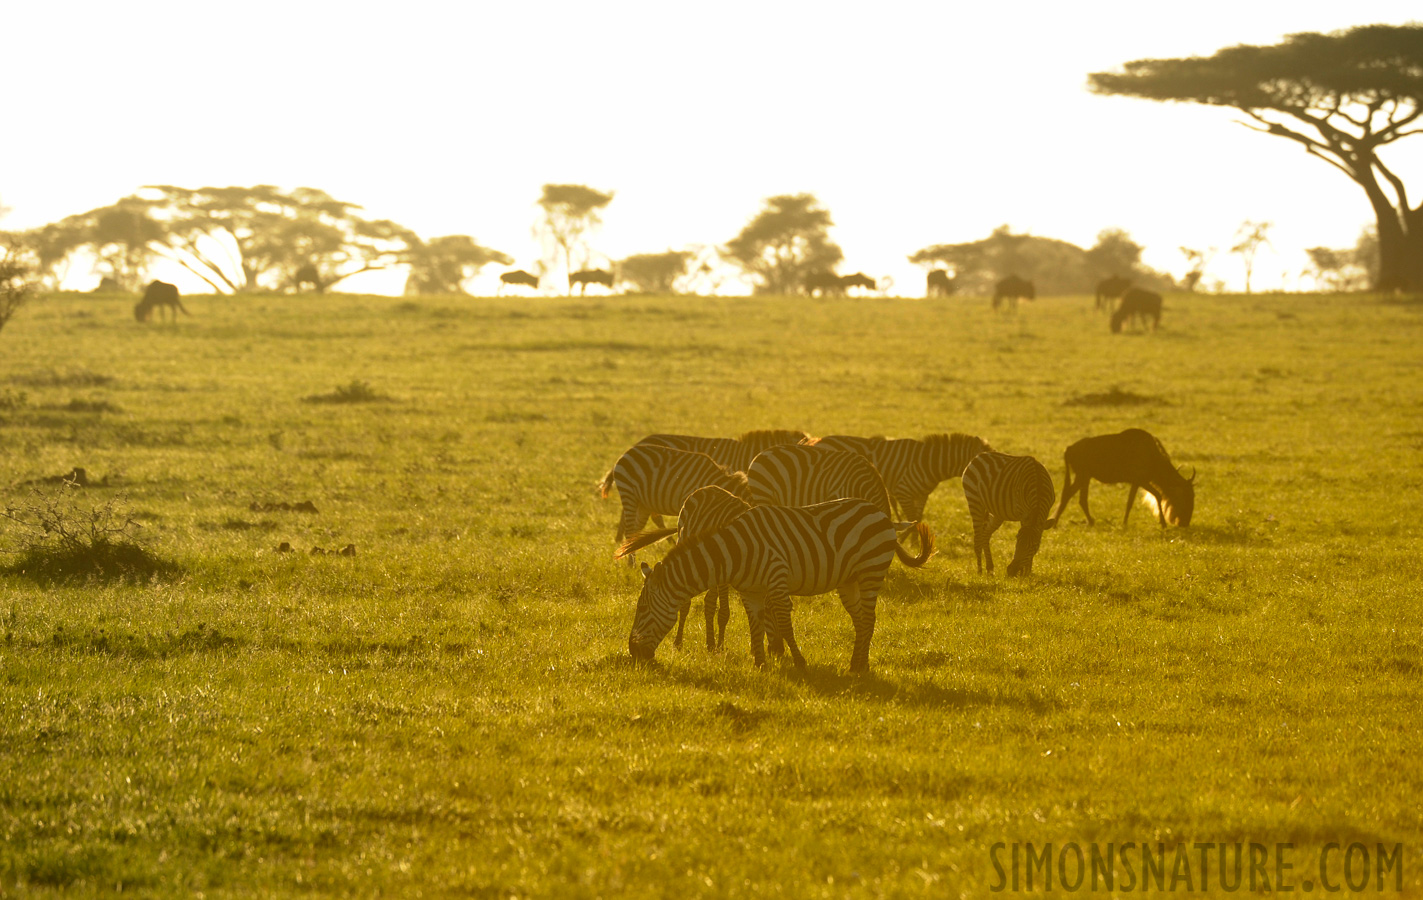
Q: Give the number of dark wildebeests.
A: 11